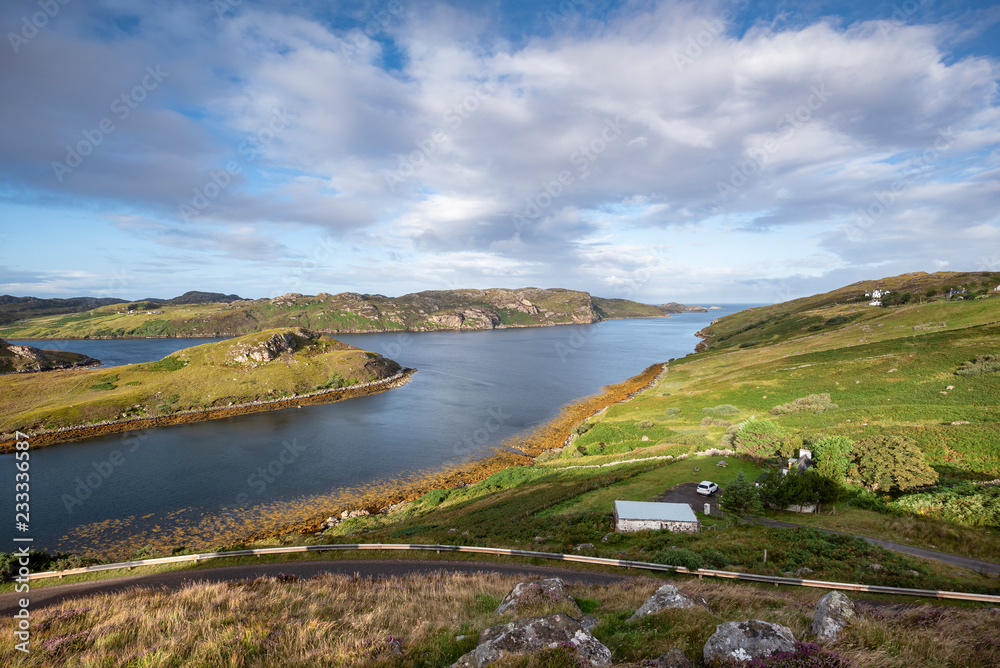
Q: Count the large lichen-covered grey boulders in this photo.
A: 5